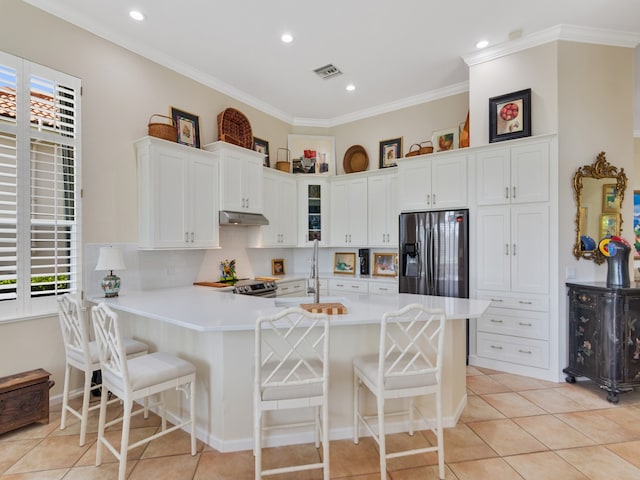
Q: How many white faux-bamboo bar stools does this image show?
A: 4